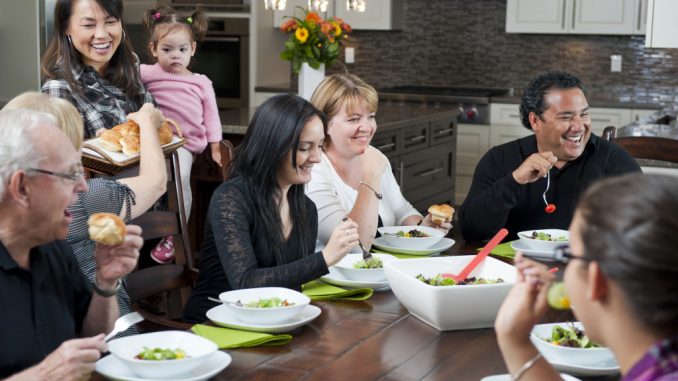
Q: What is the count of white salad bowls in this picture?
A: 7